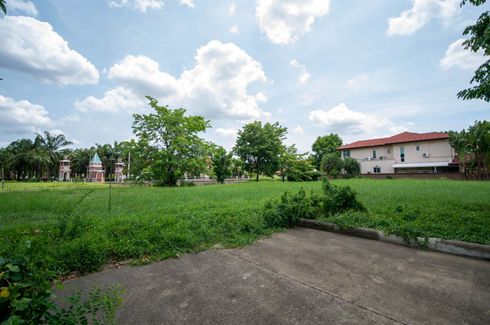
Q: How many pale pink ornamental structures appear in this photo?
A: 3